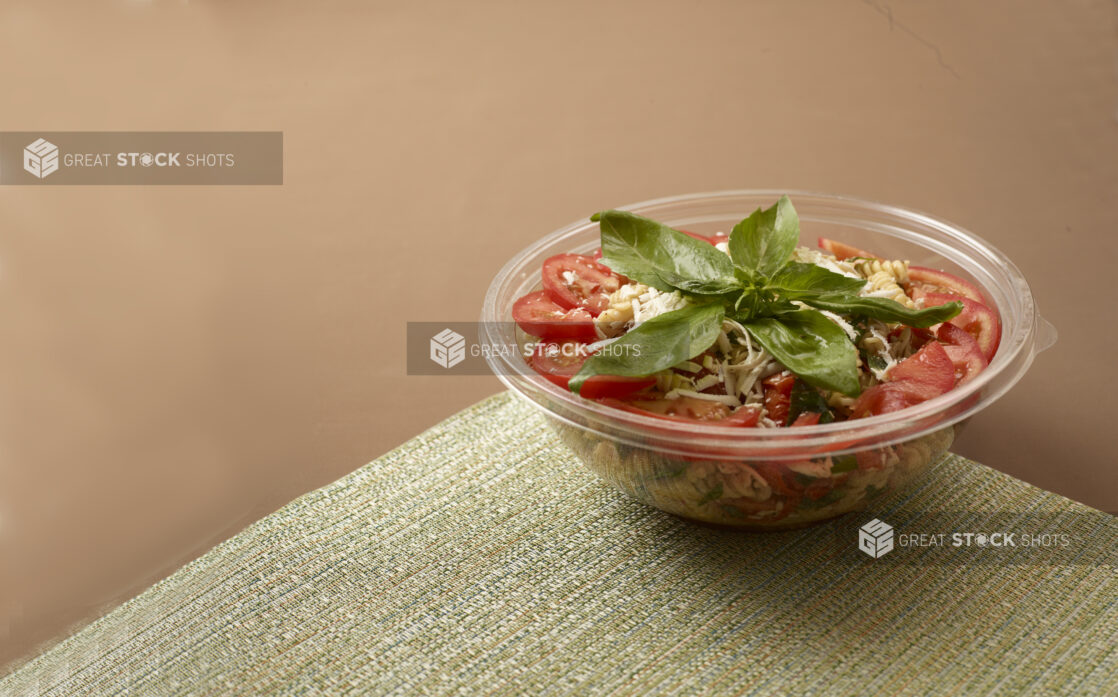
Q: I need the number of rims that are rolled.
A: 1